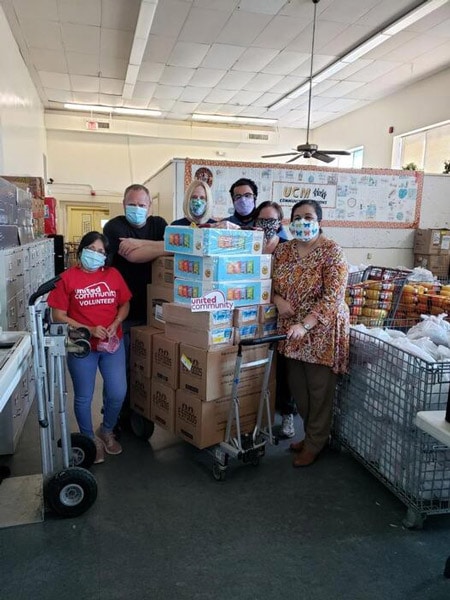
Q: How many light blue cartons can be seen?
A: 3